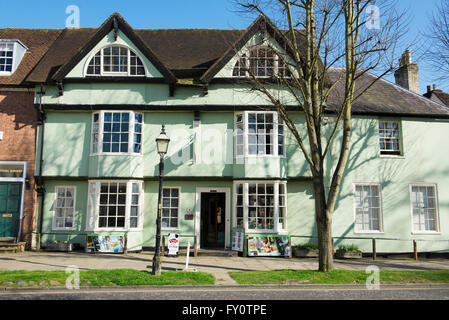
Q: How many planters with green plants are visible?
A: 3